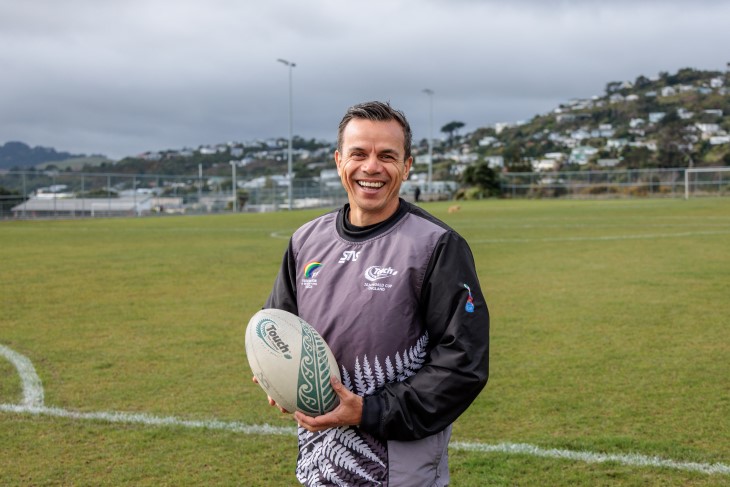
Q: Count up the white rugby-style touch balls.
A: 1